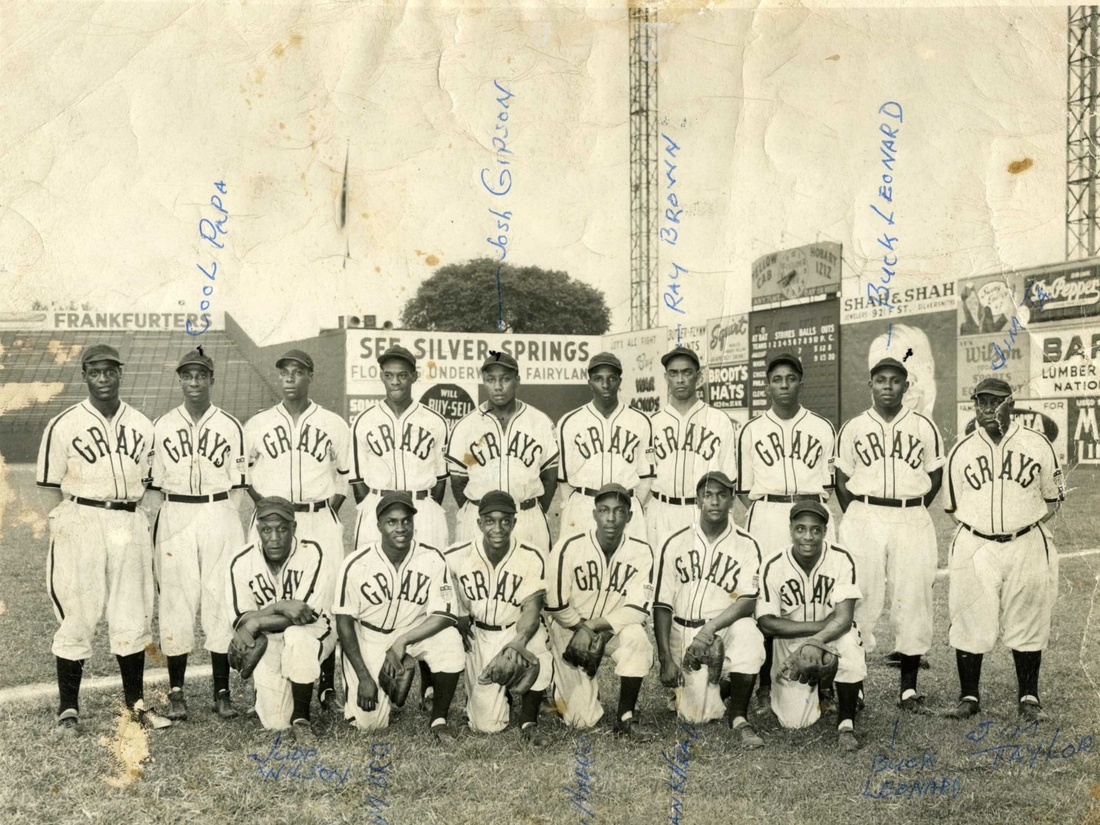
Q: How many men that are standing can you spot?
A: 10